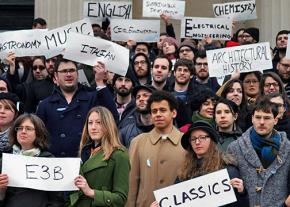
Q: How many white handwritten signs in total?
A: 11